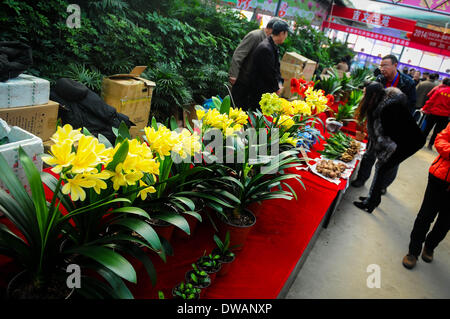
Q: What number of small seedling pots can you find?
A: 4